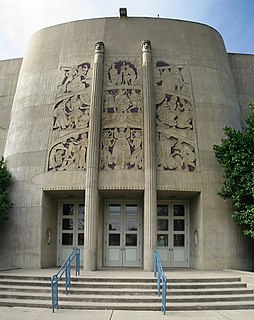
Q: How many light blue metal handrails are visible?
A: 2